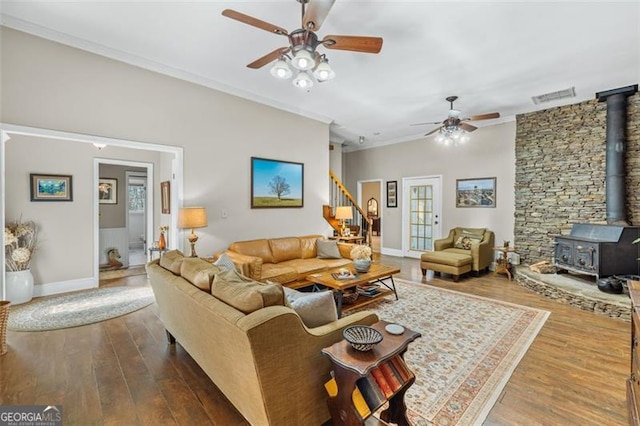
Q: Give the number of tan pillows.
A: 3